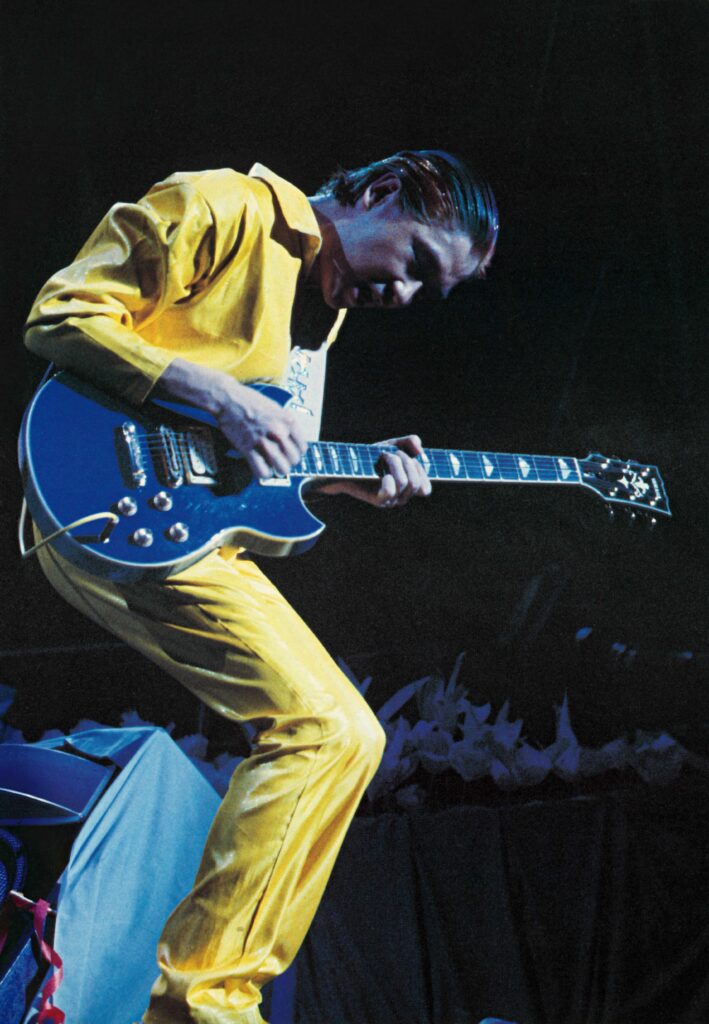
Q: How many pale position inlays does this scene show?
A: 9